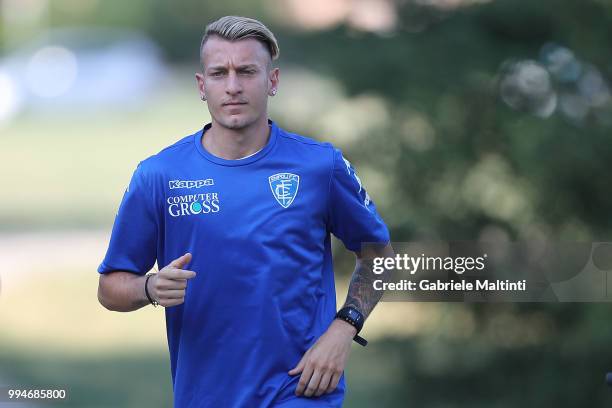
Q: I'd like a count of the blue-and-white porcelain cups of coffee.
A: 0